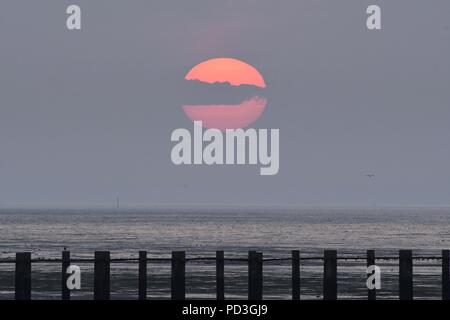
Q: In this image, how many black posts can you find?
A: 12